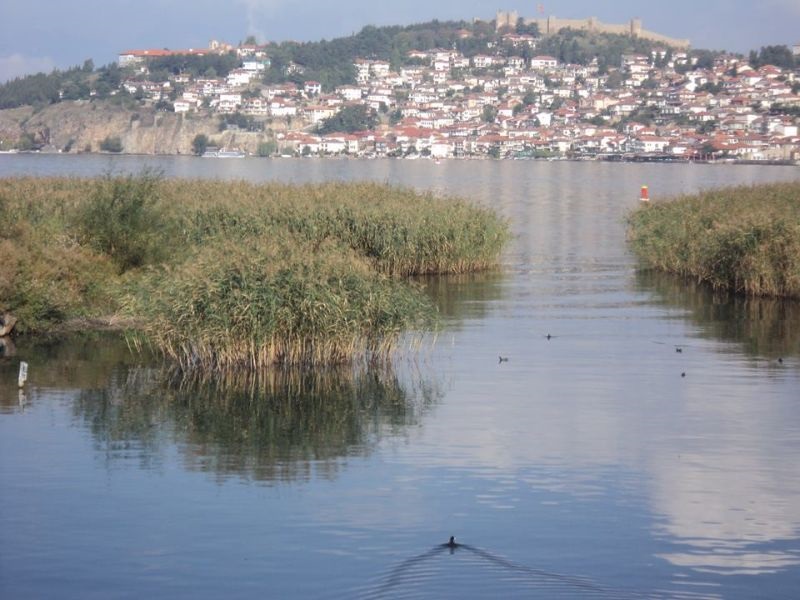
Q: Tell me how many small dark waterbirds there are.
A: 6